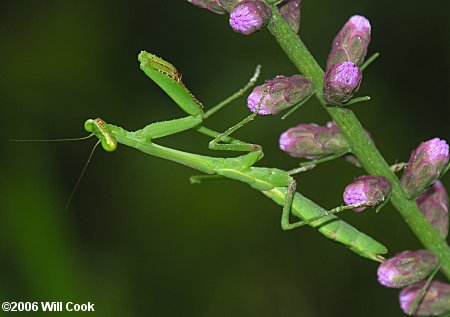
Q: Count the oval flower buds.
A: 12